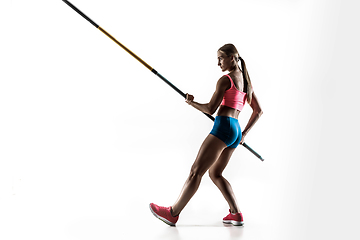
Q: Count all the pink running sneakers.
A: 2